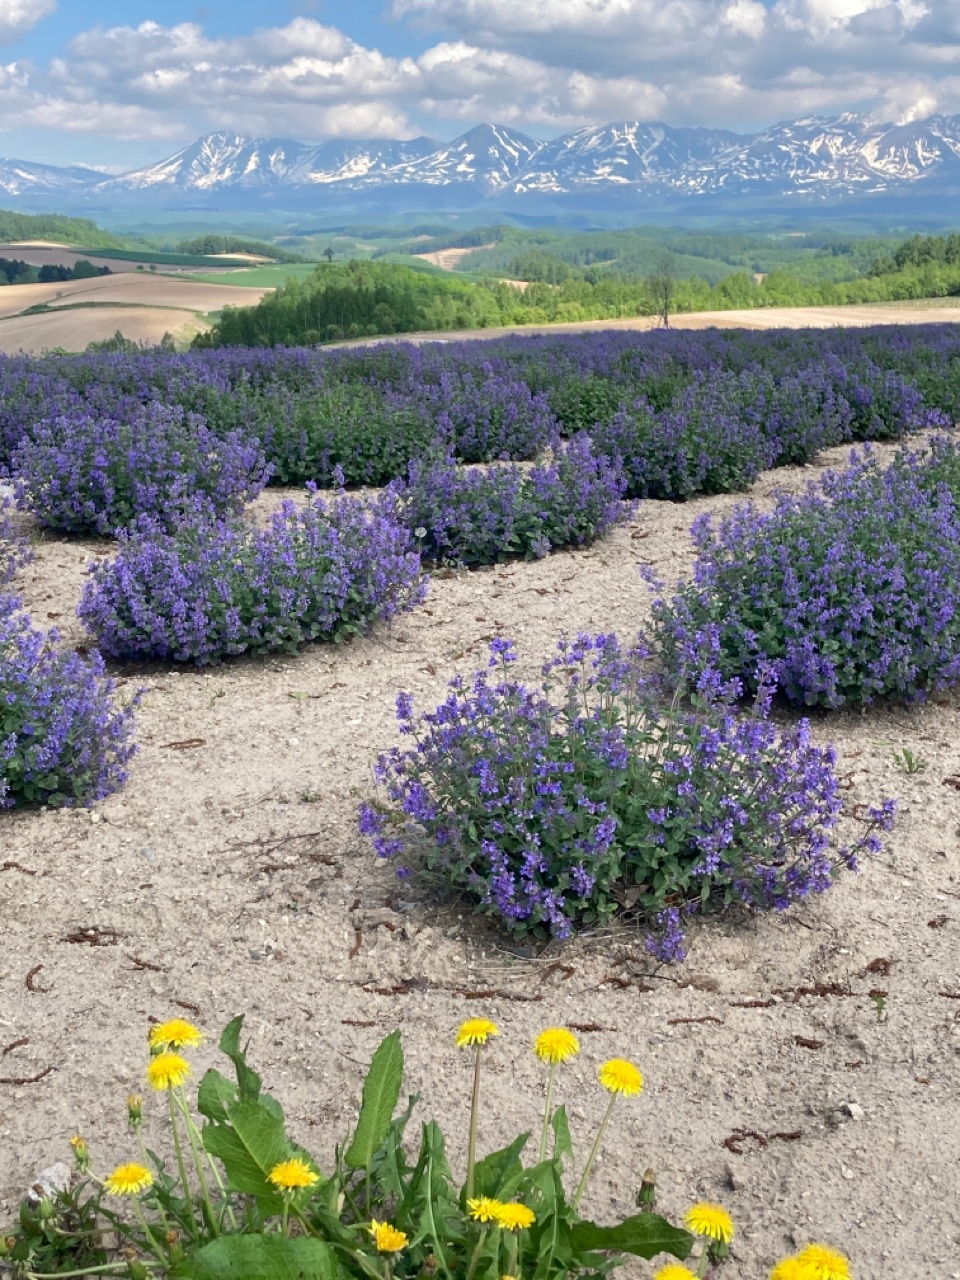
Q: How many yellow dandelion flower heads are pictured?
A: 14